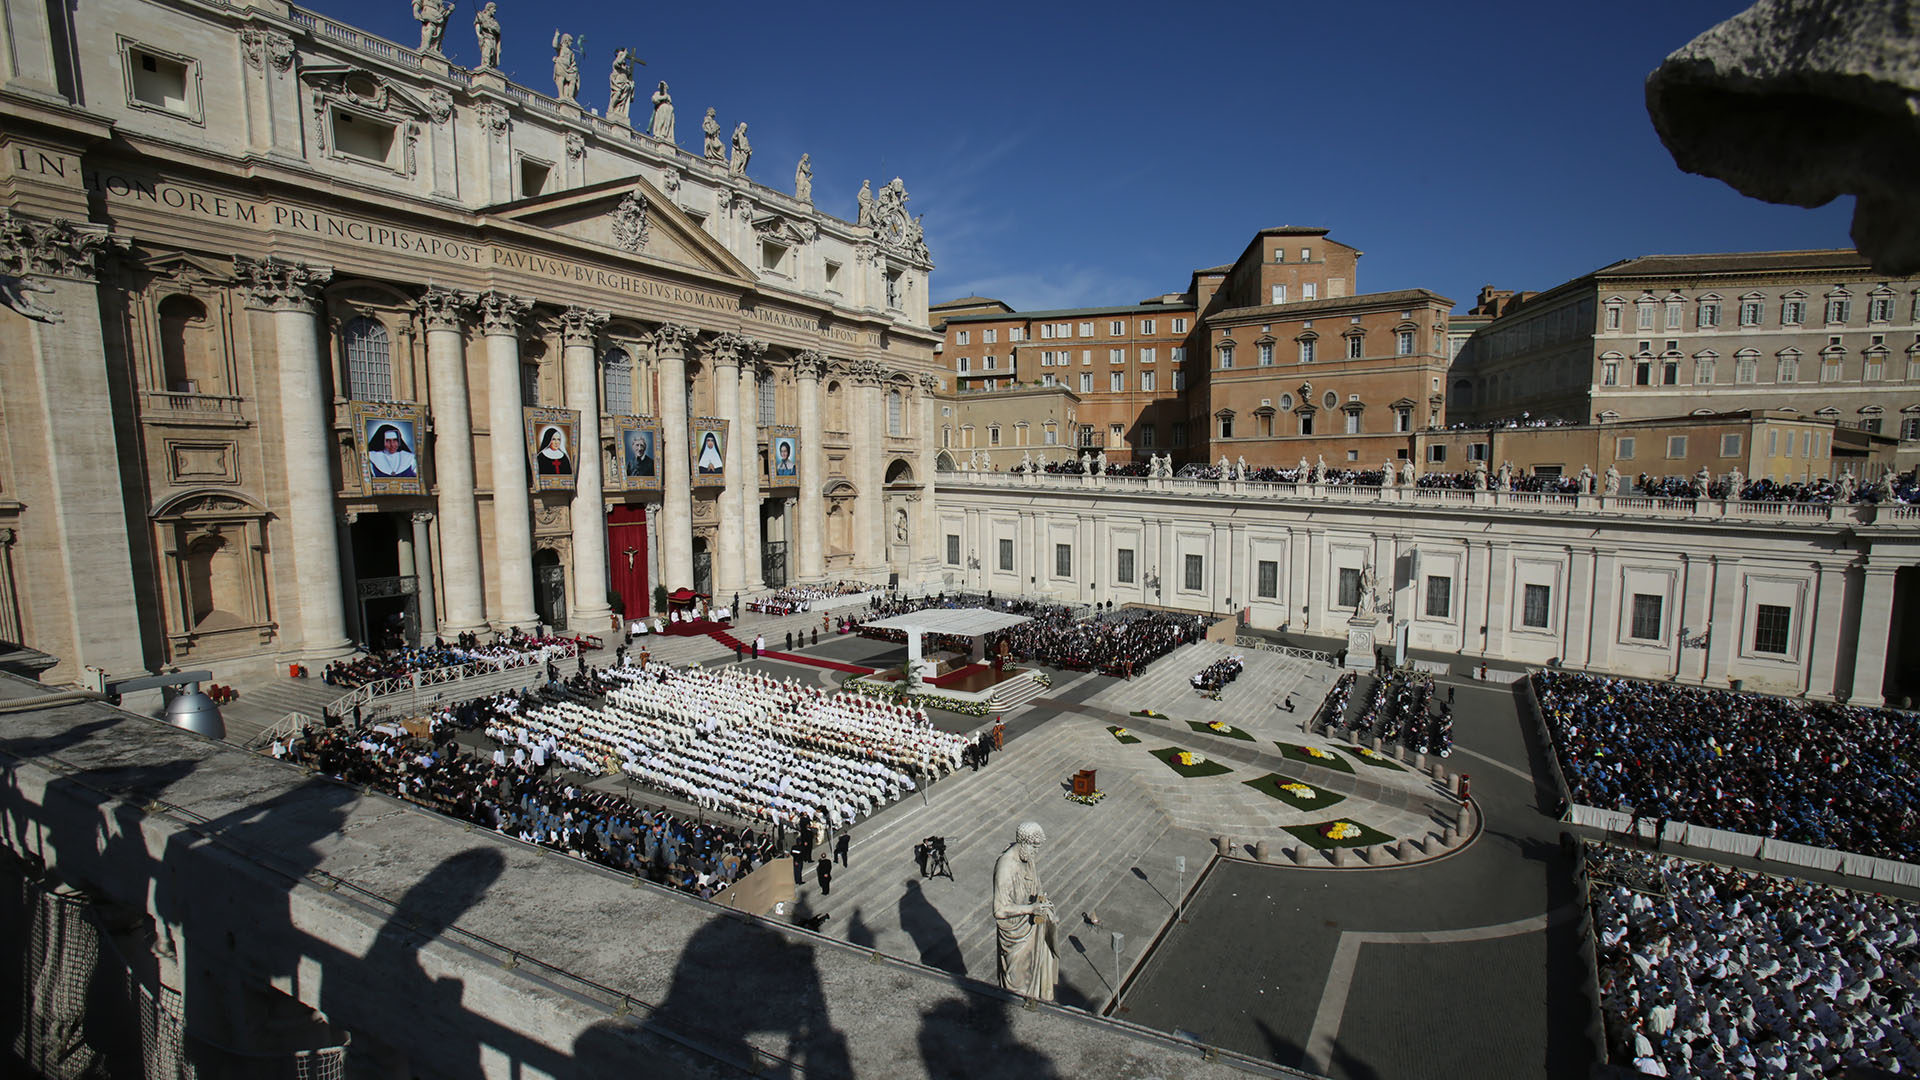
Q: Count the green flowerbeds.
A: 8